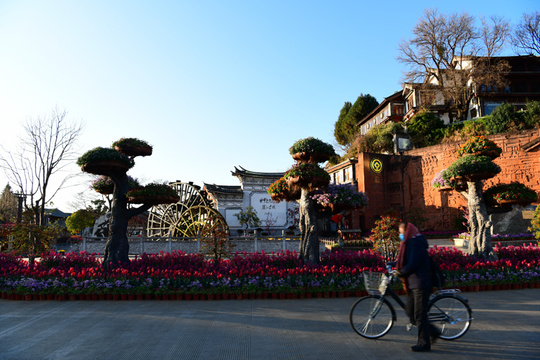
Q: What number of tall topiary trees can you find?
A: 3